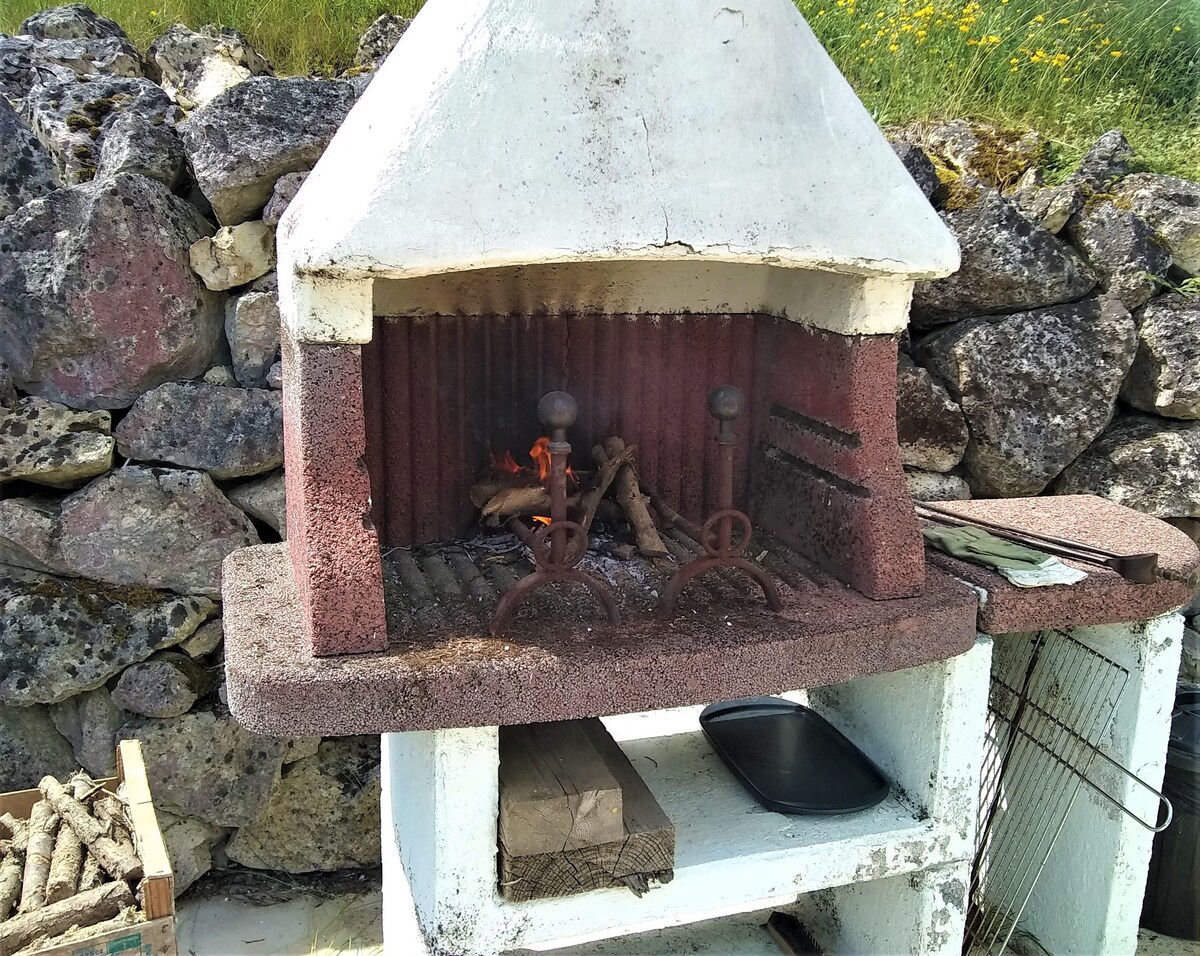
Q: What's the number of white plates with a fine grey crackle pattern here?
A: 0